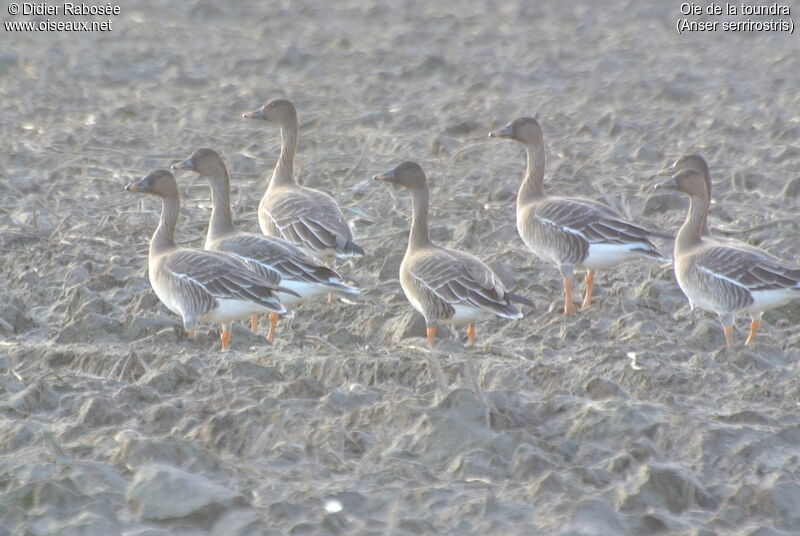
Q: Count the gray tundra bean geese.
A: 7